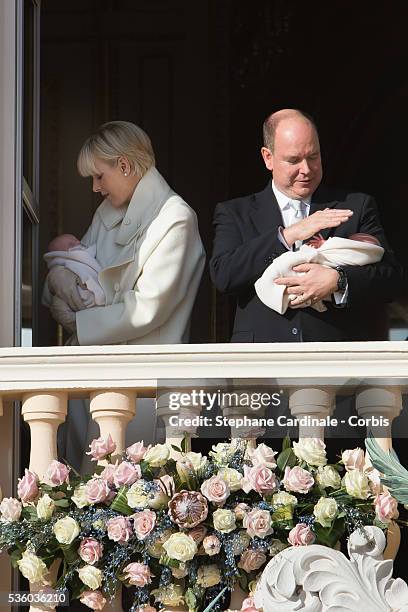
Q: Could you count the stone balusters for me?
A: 6